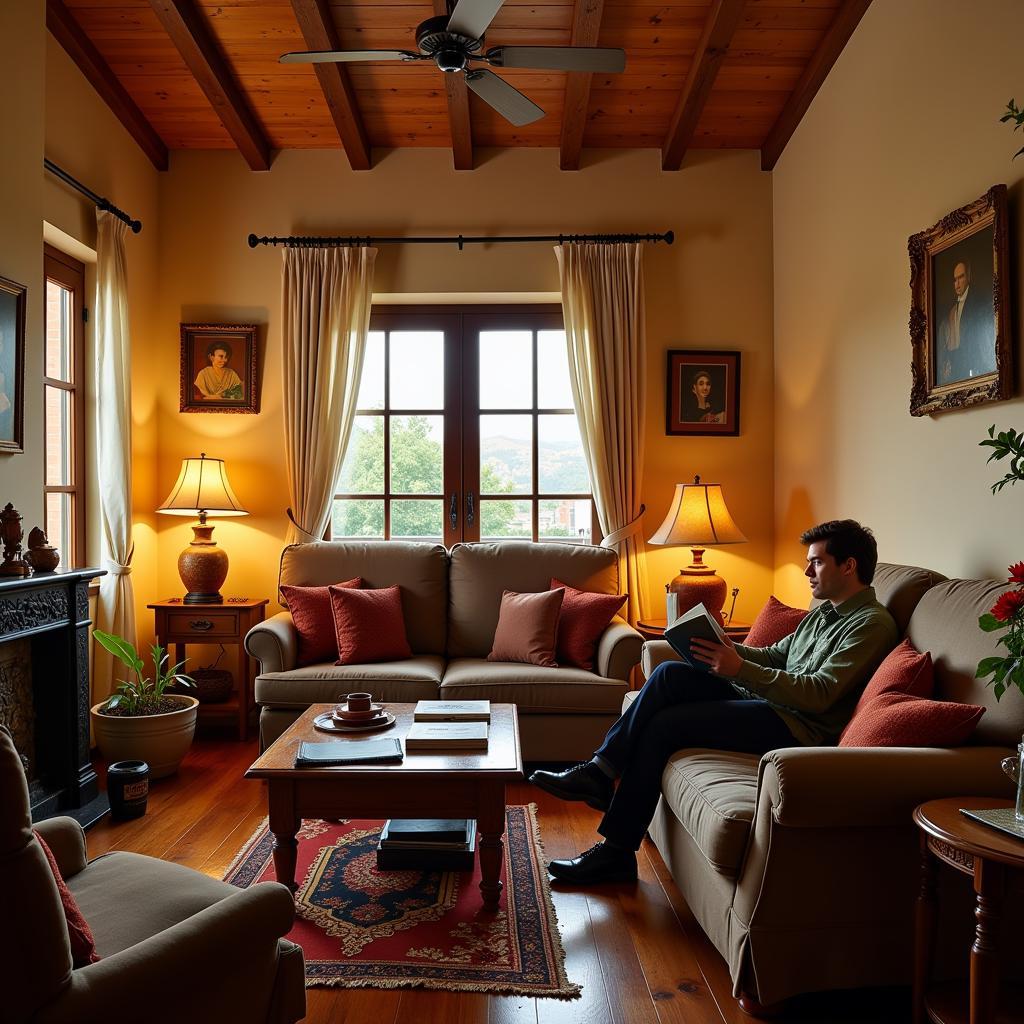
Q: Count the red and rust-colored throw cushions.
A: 8